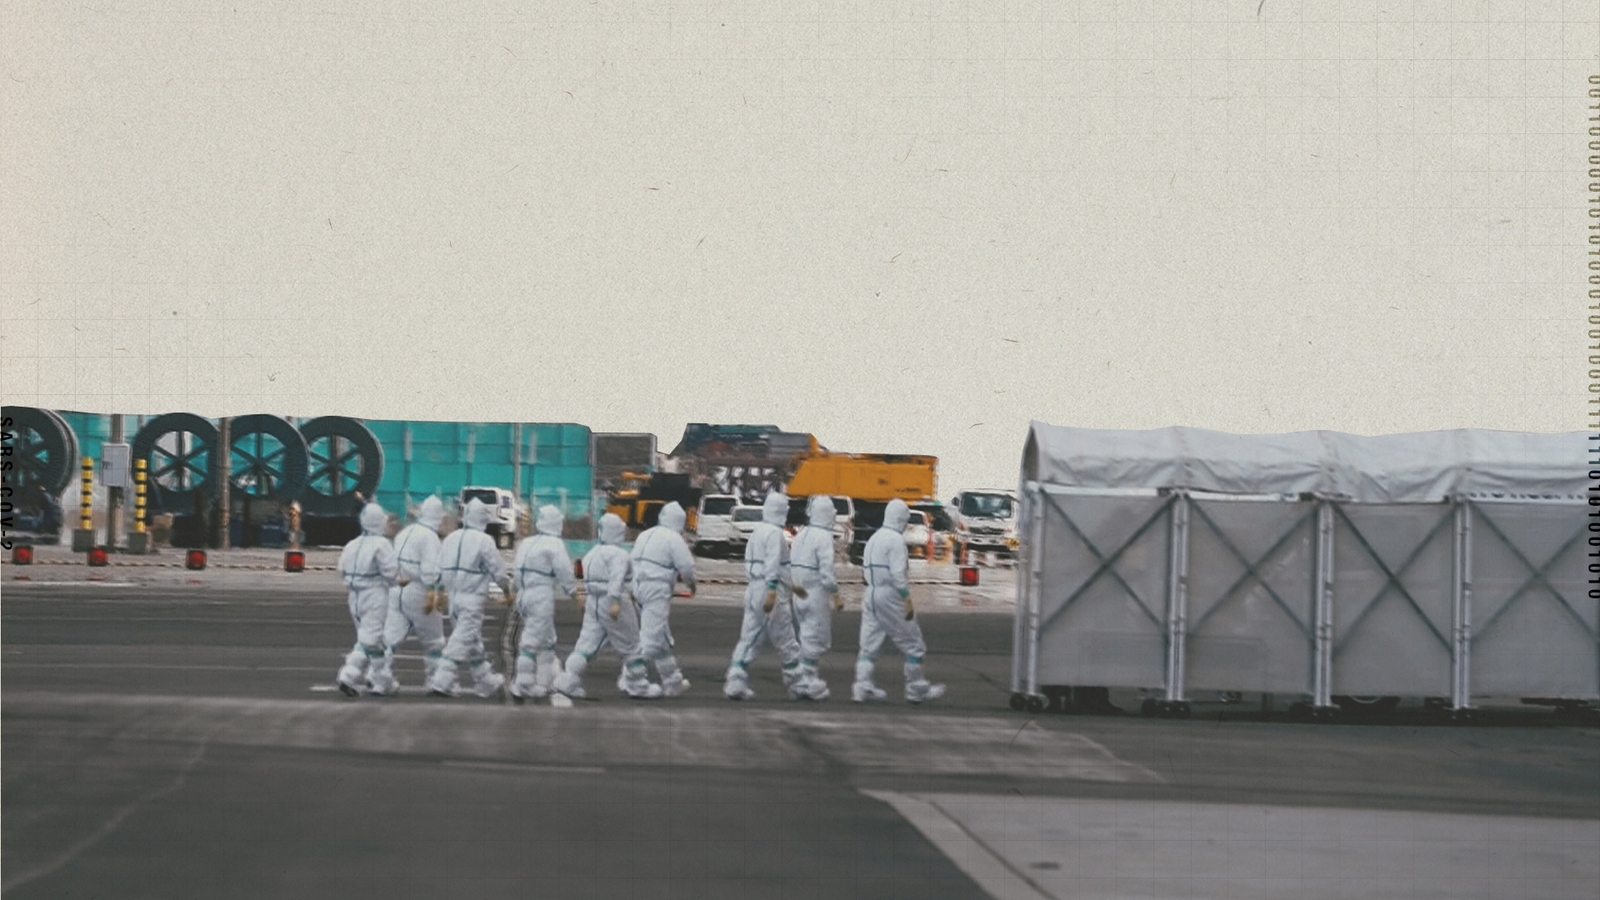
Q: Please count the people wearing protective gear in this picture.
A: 9